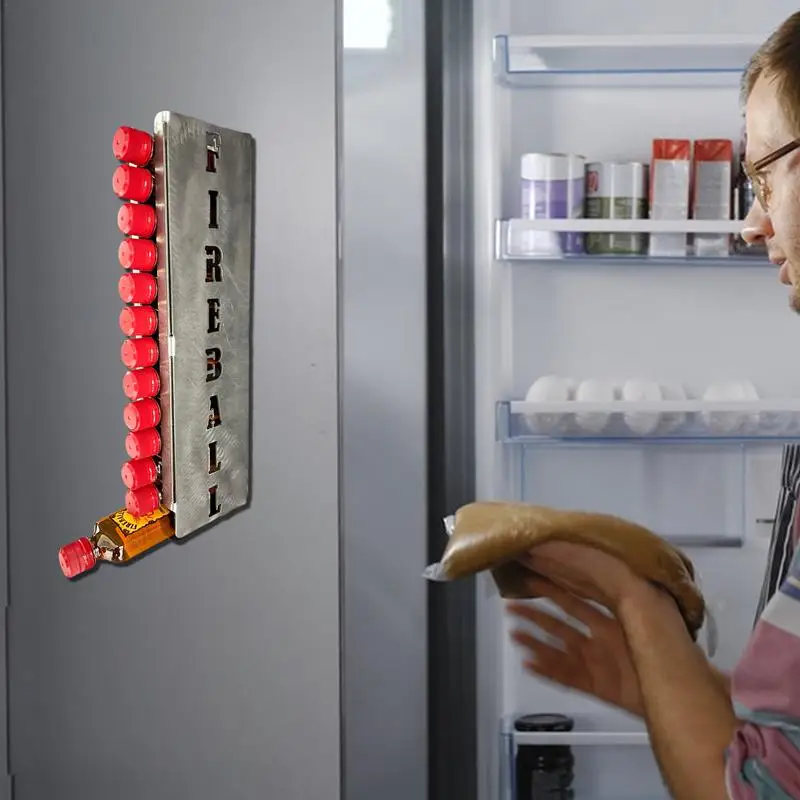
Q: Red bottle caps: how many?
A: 13